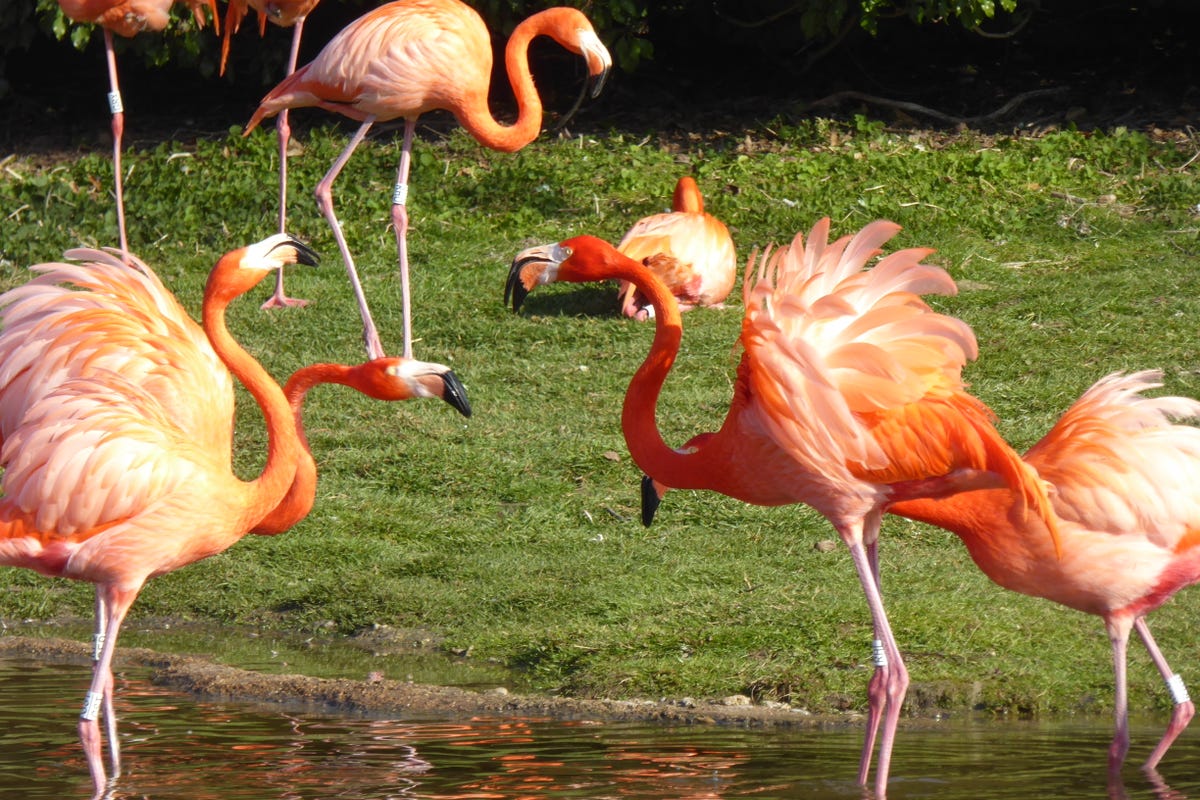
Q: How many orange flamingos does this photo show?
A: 8